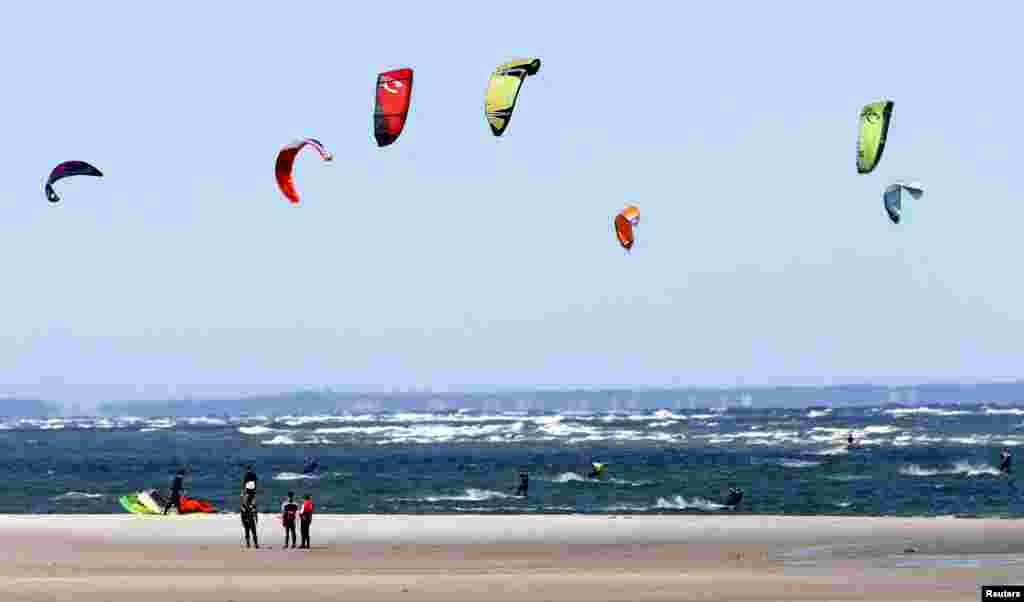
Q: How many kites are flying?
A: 7